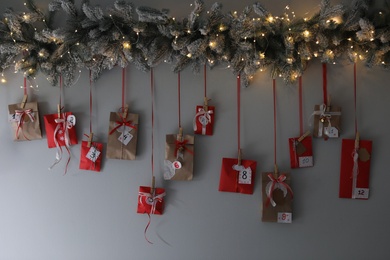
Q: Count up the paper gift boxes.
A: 12